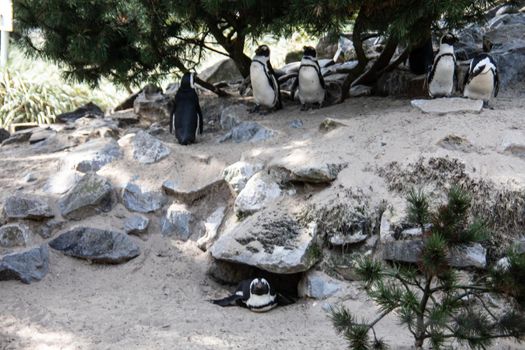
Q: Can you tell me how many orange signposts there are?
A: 0